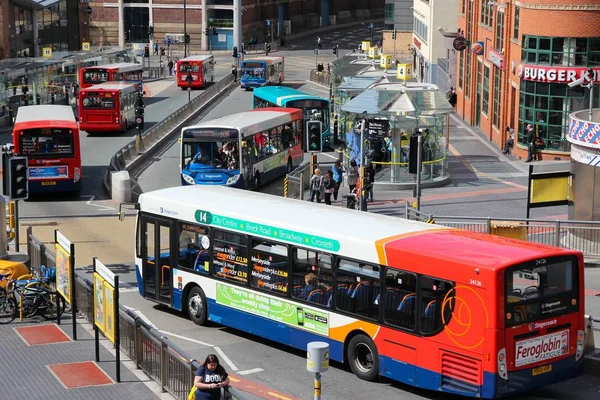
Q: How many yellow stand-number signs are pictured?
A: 6